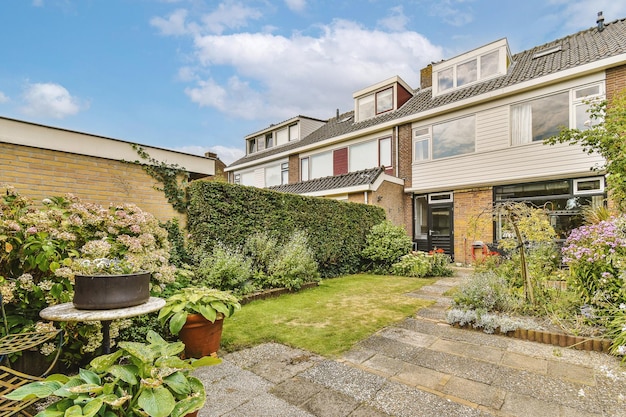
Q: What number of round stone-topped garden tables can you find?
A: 1